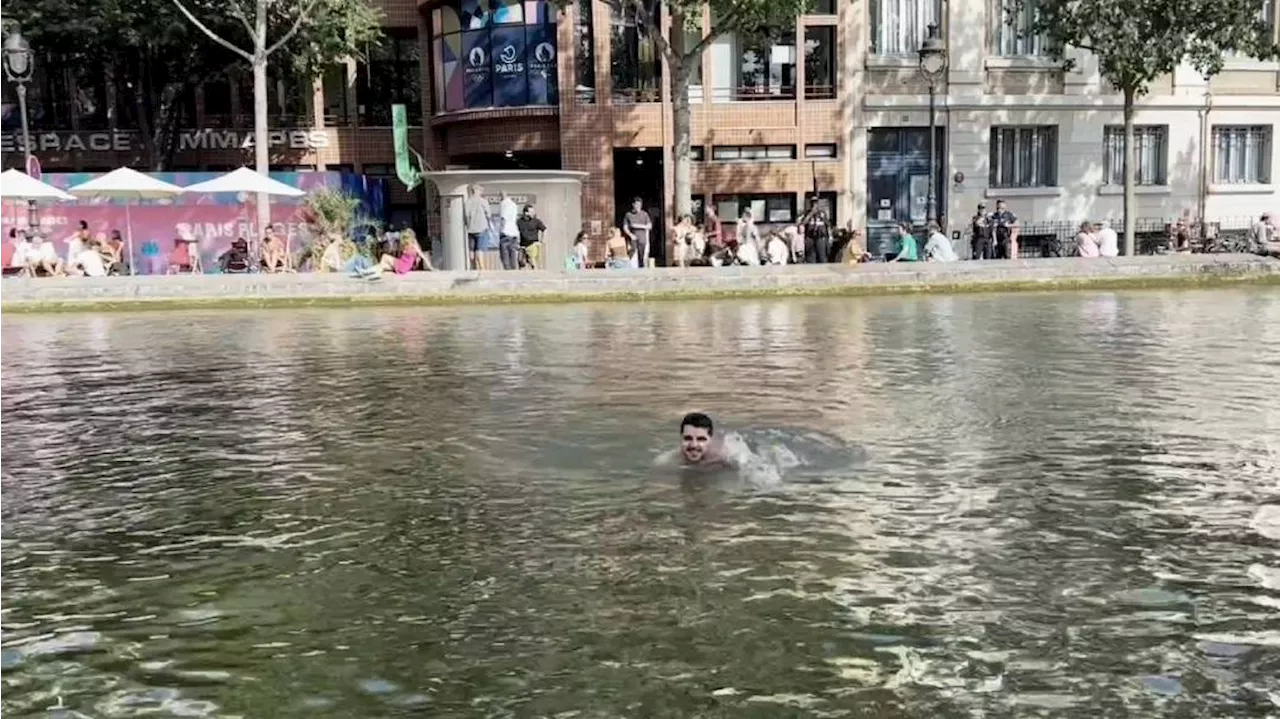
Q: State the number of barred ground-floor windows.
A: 3